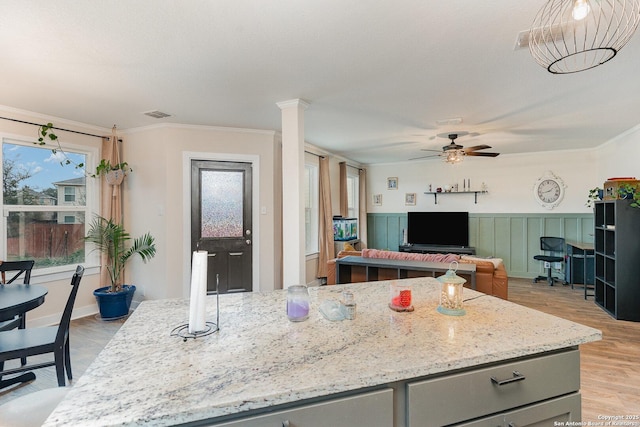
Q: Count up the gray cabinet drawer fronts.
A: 2